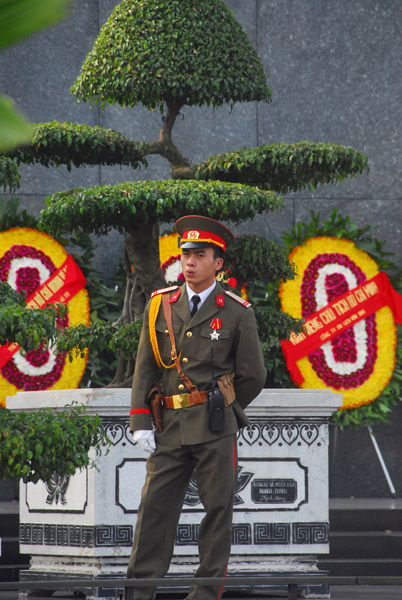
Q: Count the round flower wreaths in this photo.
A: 3